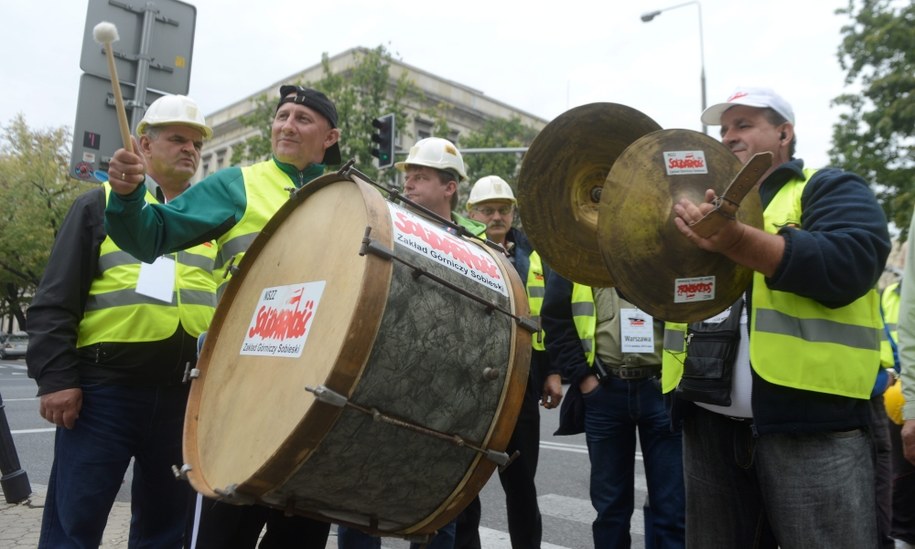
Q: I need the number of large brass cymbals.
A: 2